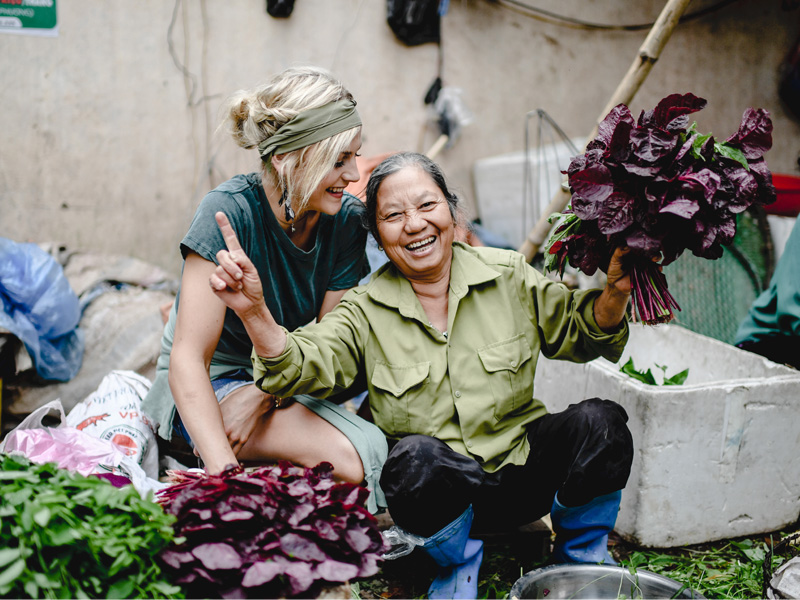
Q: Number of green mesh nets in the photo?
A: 1